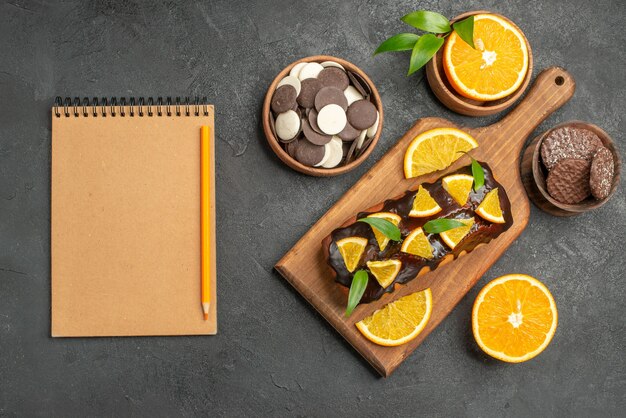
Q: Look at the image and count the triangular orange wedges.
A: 8